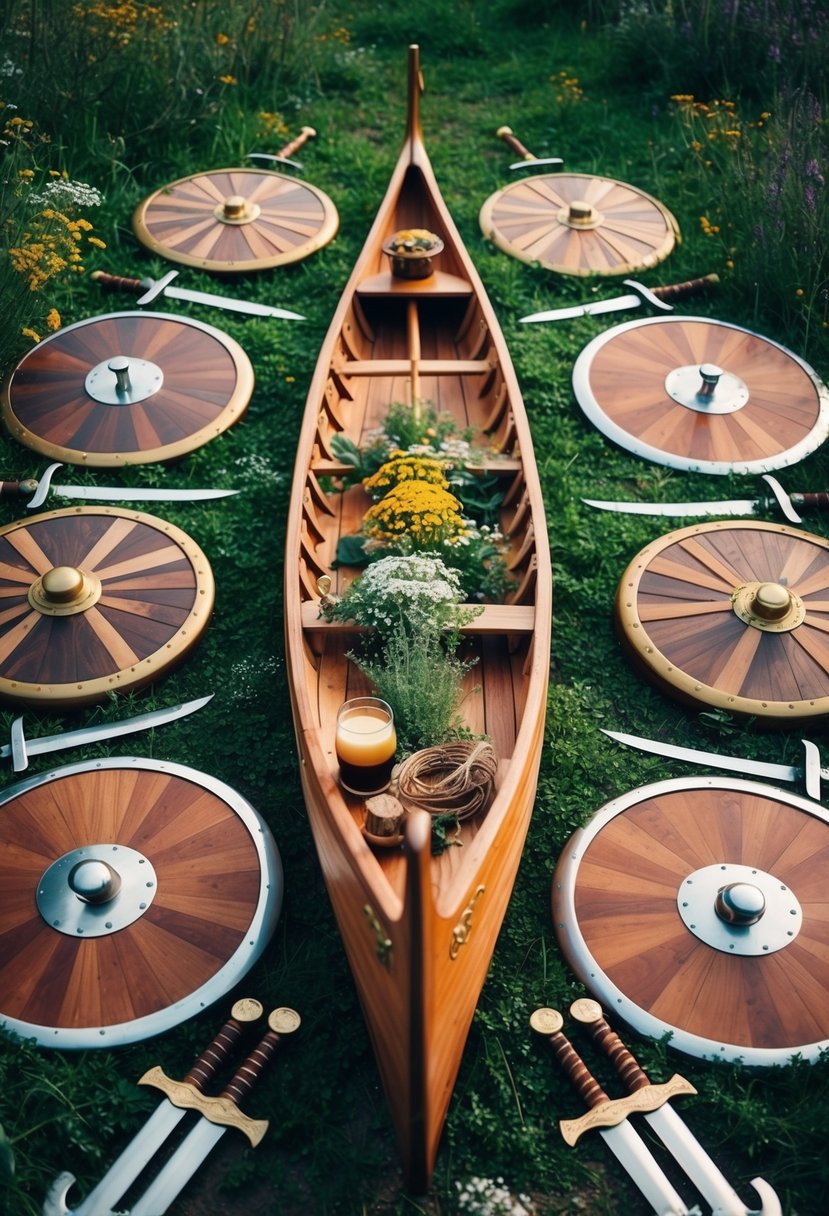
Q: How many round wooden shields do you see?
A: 8